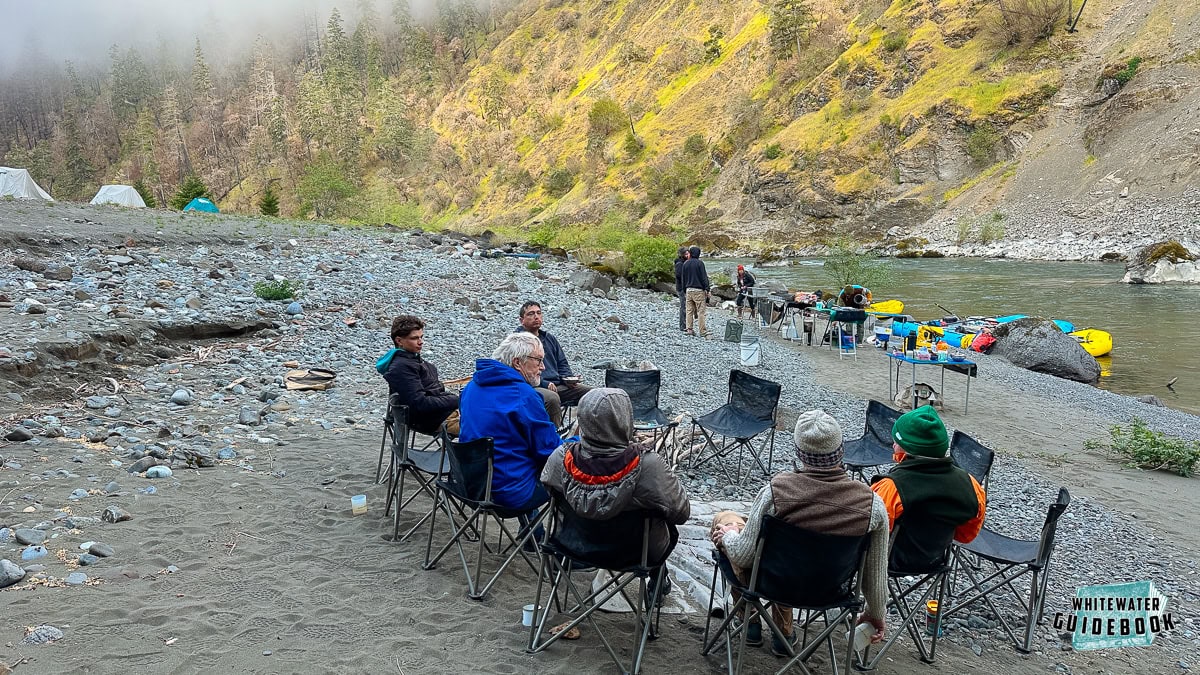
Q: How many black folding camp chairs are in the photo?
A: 12